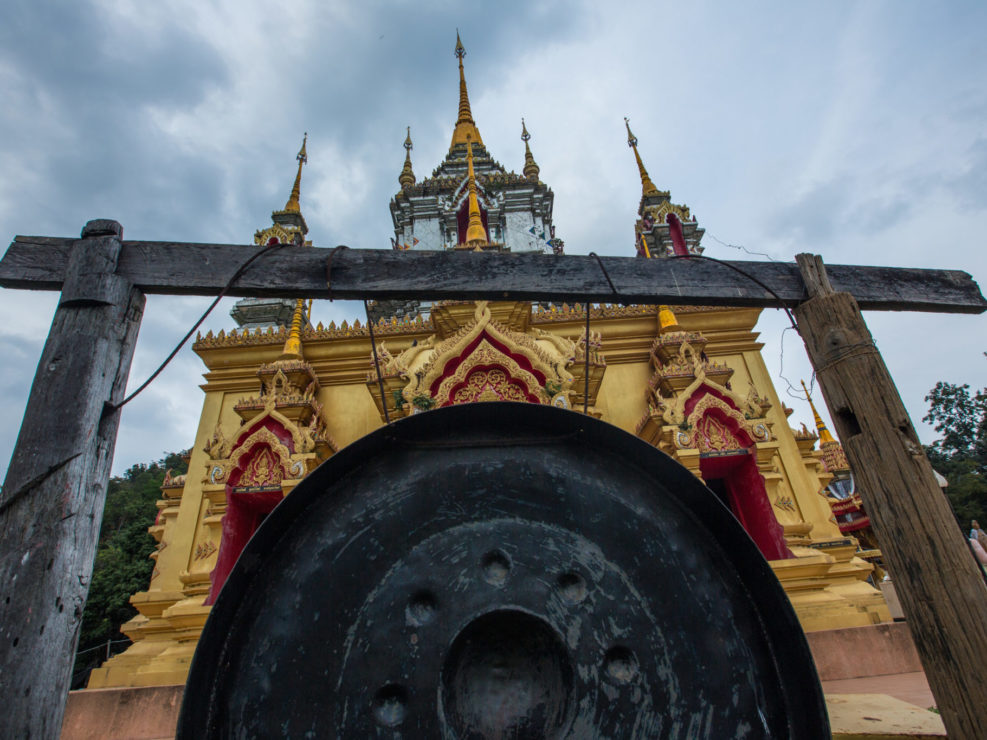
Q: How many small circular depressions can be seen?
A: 5